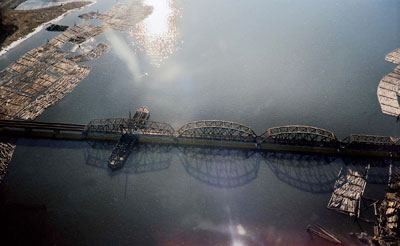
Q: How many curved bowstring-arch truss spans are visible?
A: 2